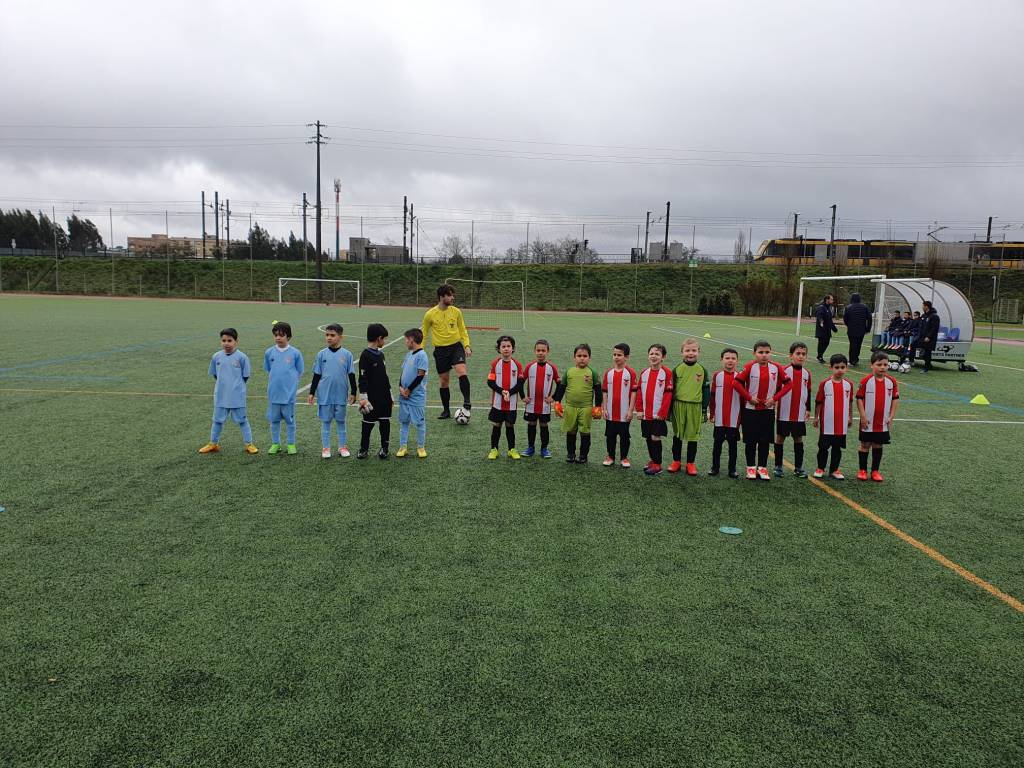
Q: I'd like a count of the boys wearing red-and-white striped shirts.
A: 9